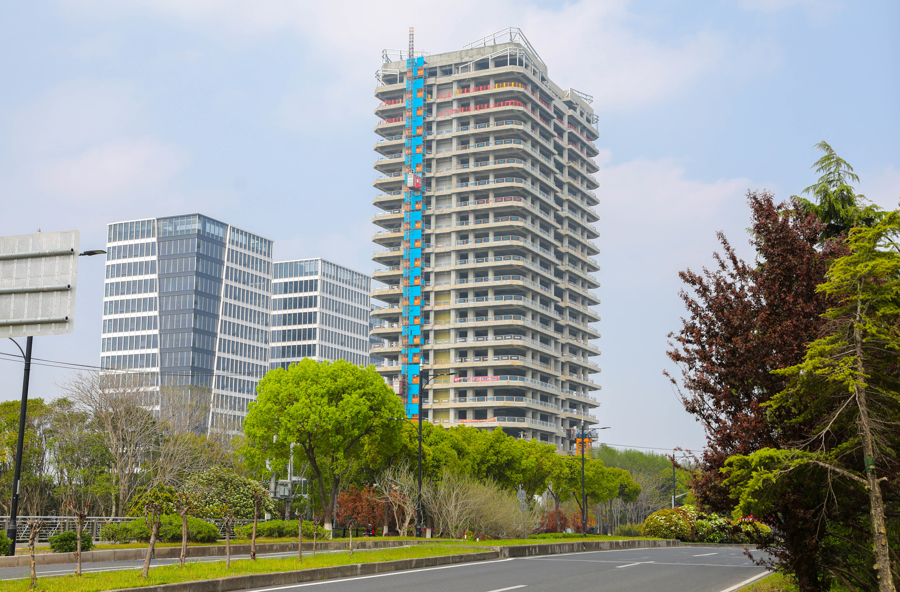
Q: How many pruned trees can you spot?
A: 9